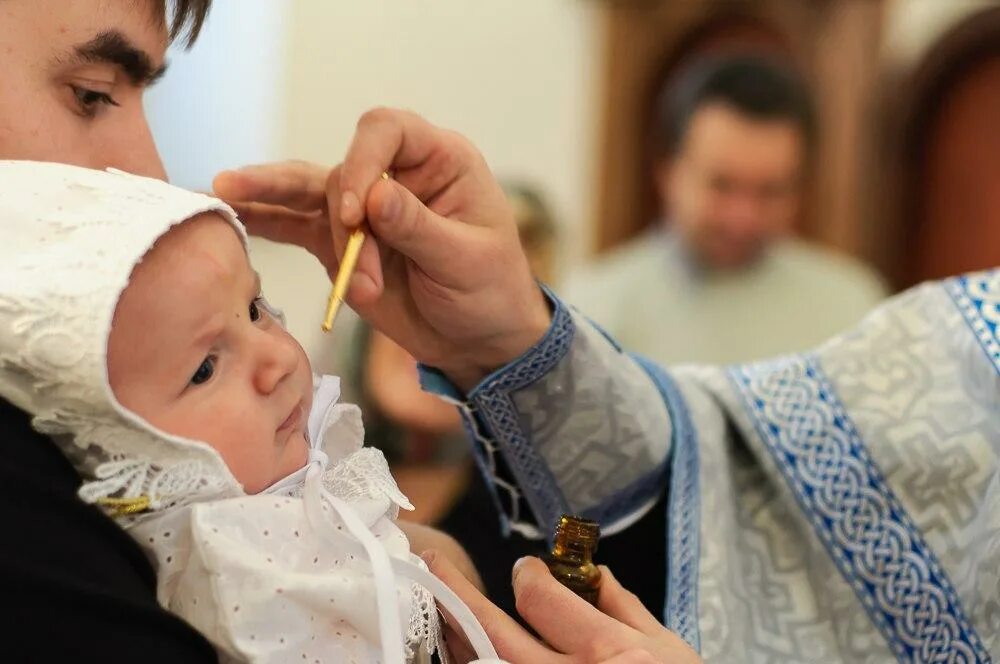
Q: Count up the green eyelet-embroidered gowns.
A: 0